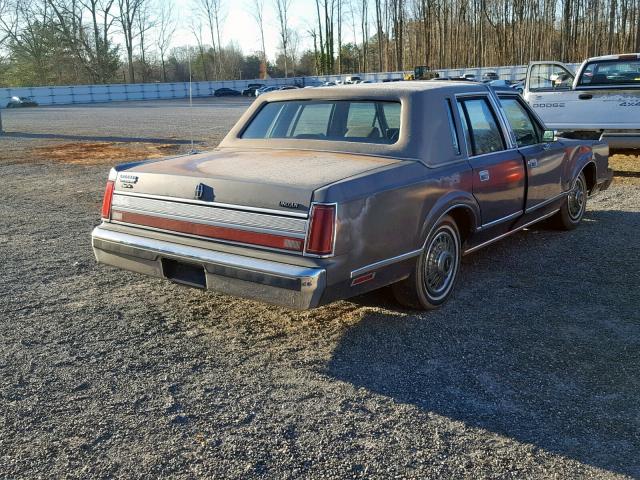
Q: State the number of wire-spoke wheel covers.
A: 2